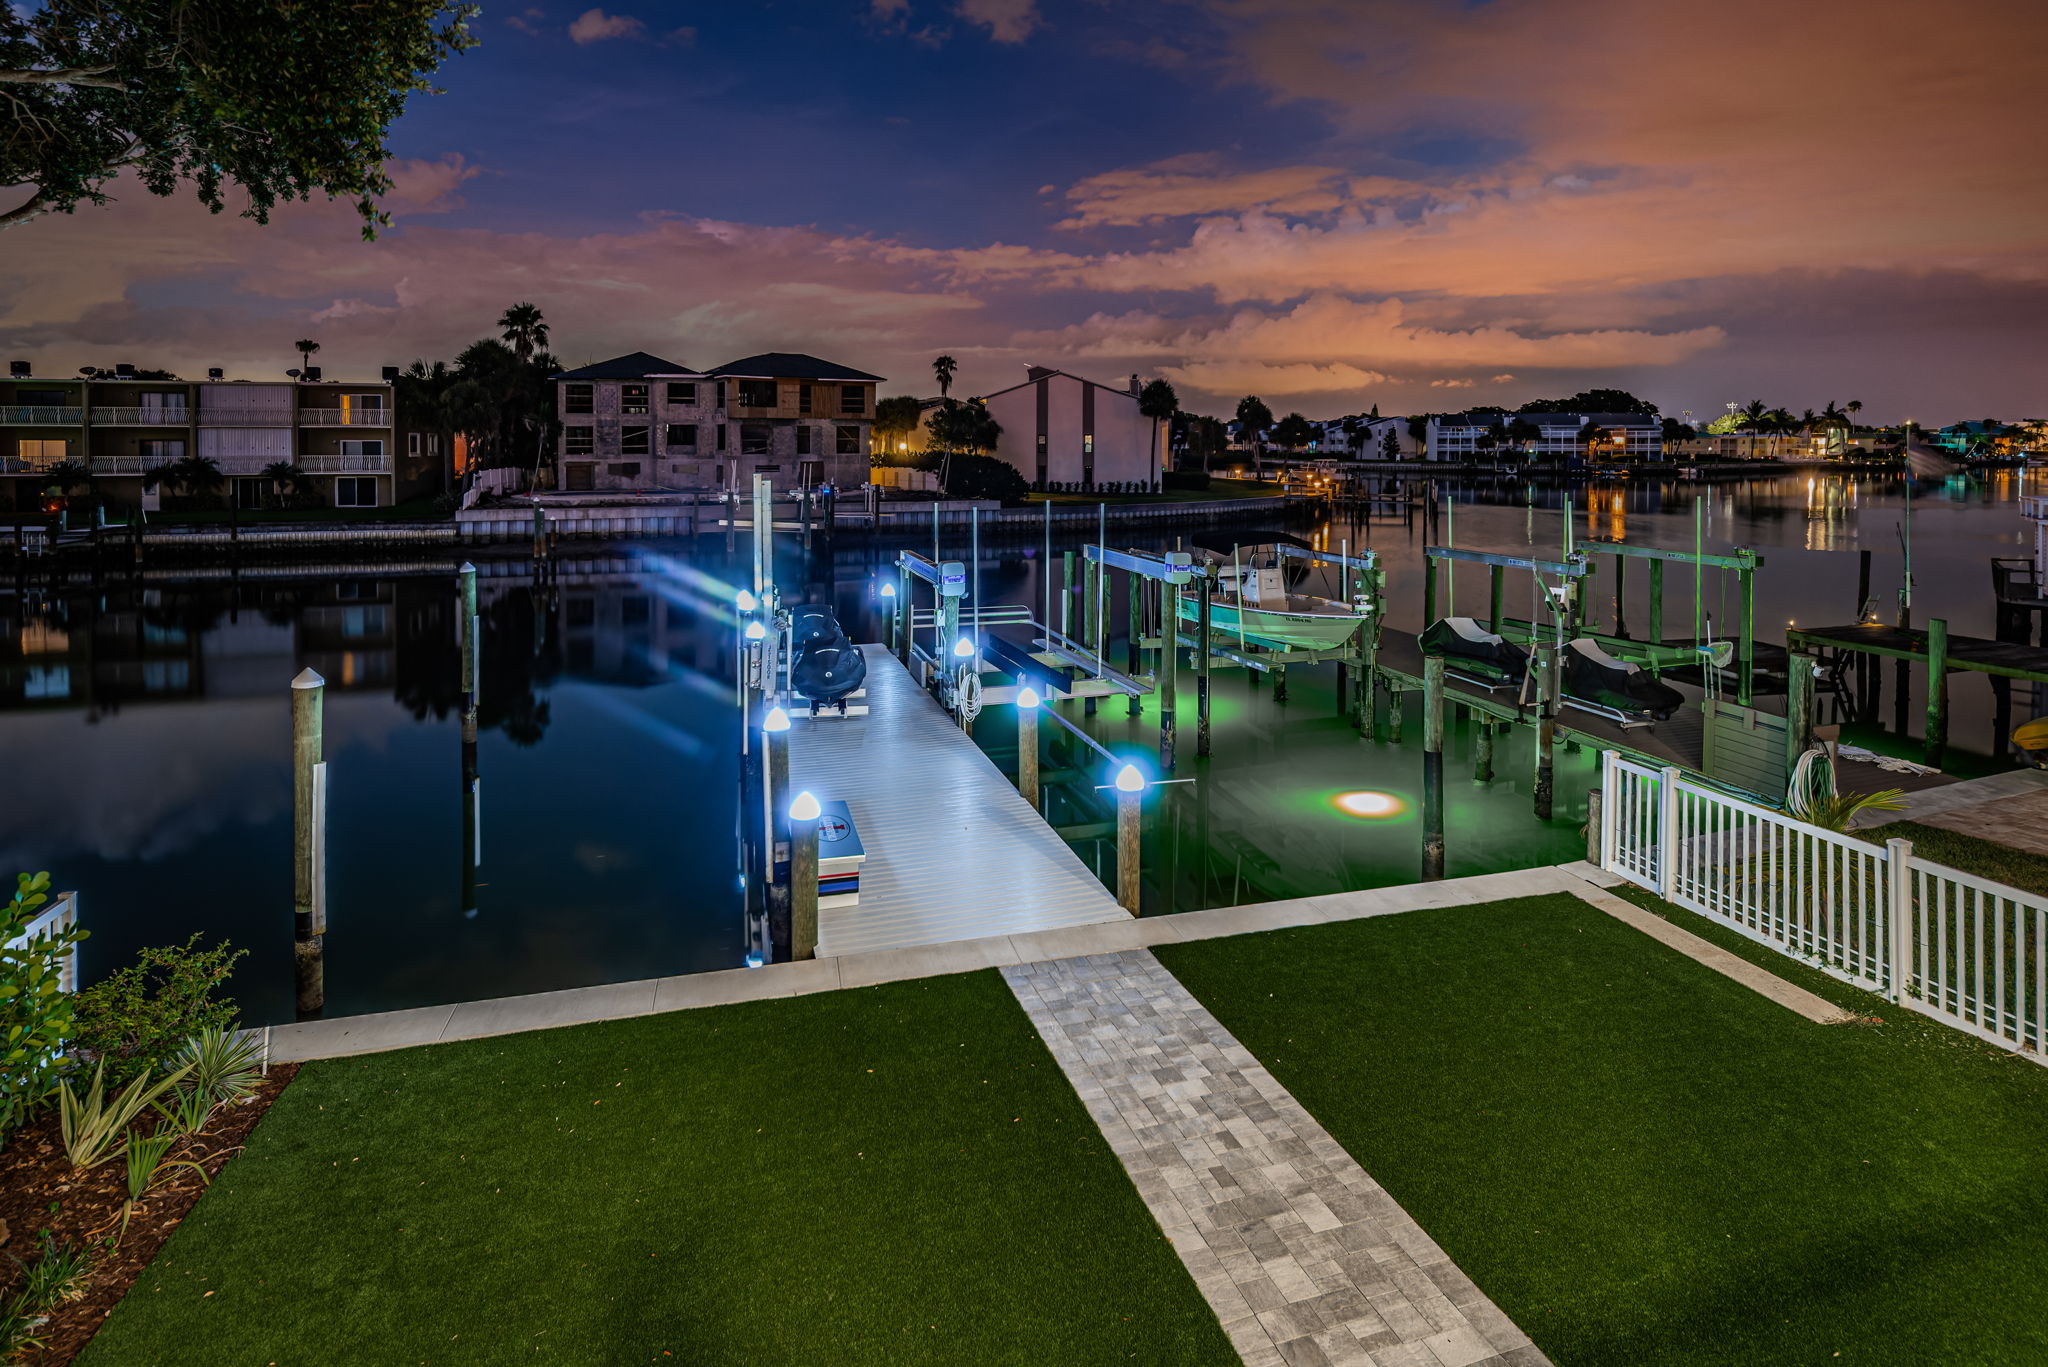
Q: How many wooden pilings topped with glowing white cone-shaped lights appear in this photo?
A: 8